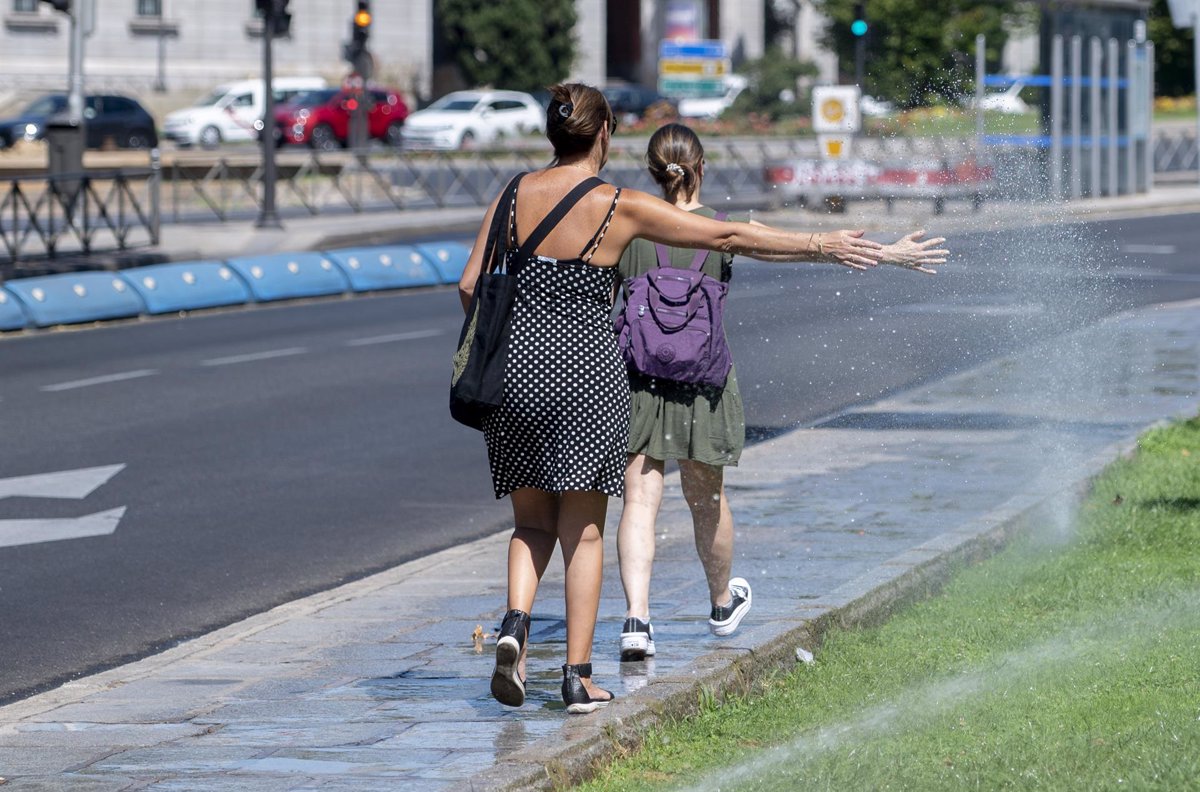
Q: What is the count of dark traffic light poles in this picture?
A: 3